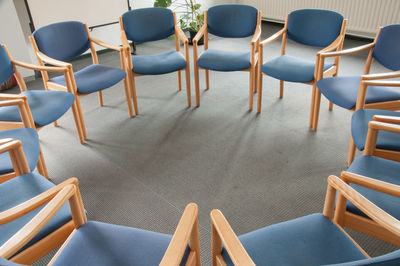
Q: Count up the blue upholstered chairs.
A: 12